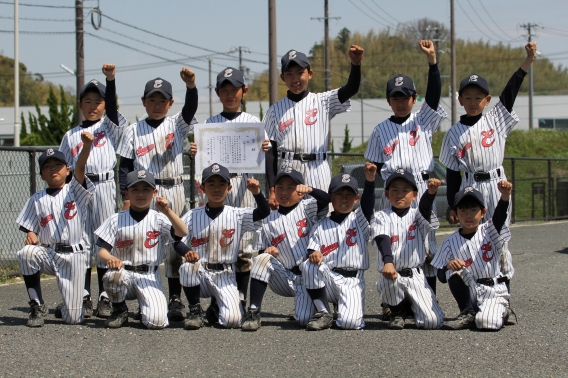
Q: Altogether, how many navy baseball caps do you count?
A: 13